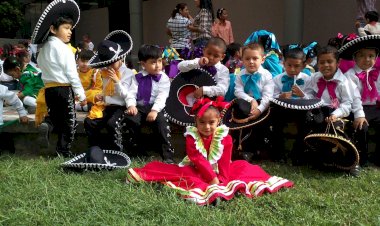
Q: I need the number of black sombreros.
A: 8